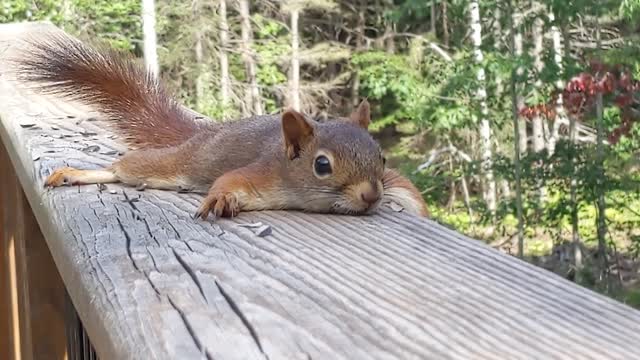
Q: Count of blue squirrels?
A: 0